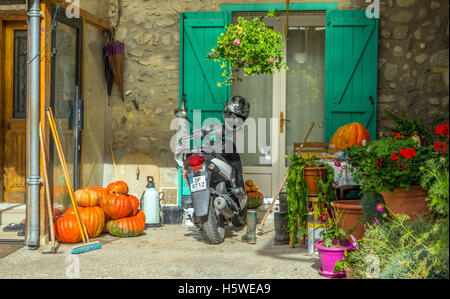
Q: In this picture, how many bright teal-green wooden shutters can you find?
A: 2